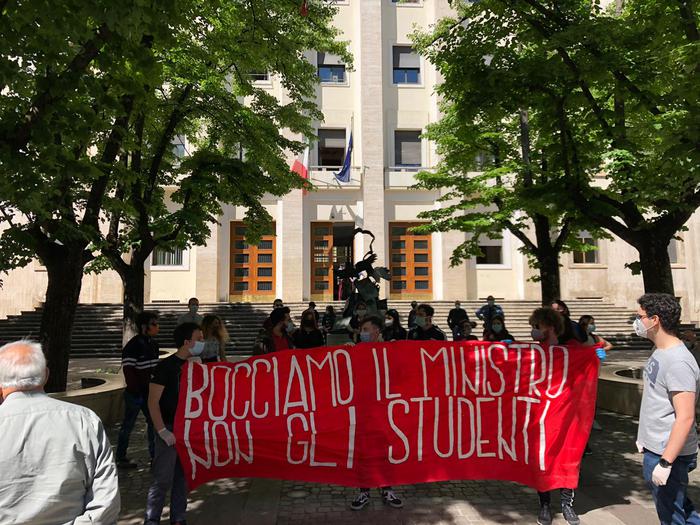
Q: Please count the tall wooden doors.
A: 3